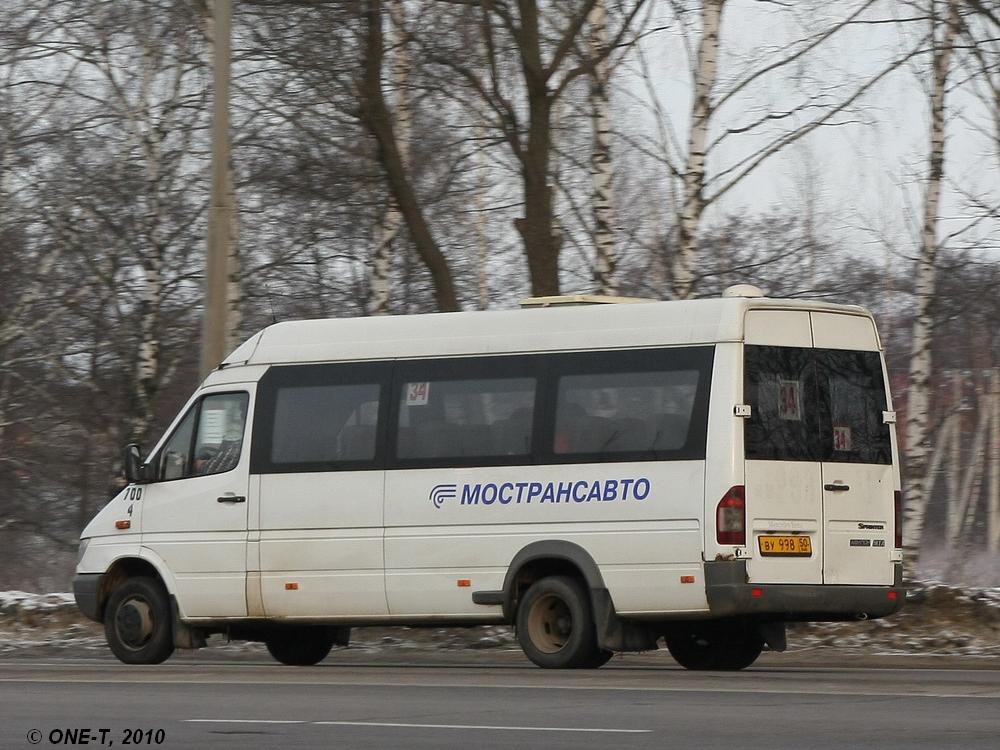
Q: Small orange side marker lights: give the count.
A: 4